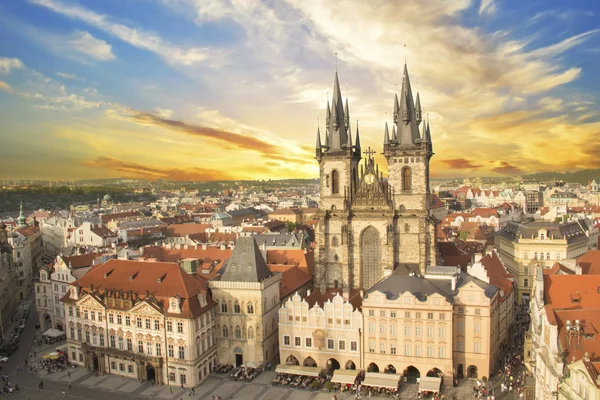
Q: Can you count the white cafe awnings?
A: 4